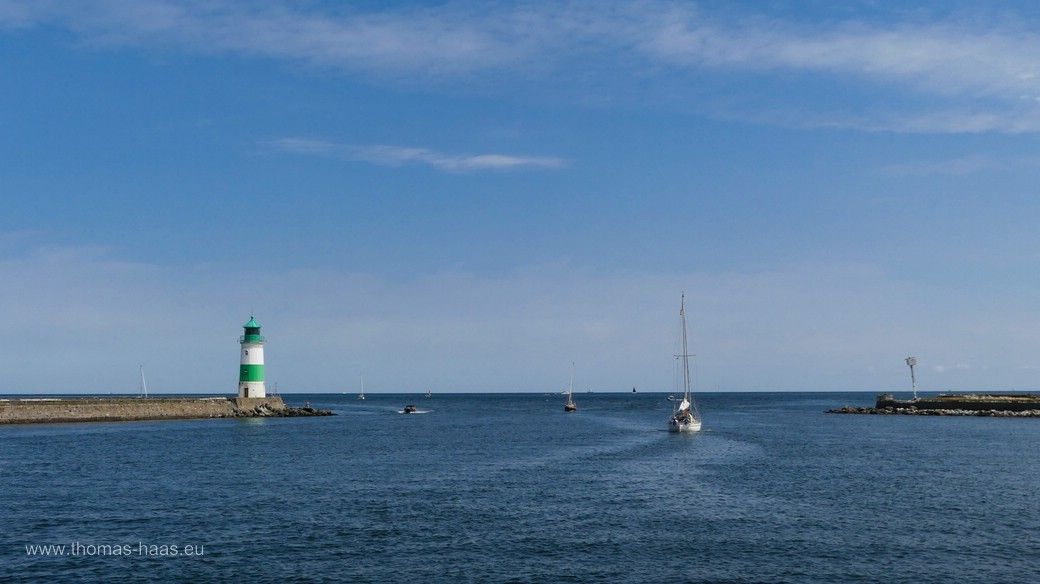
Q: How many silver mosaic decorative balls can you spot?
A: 0